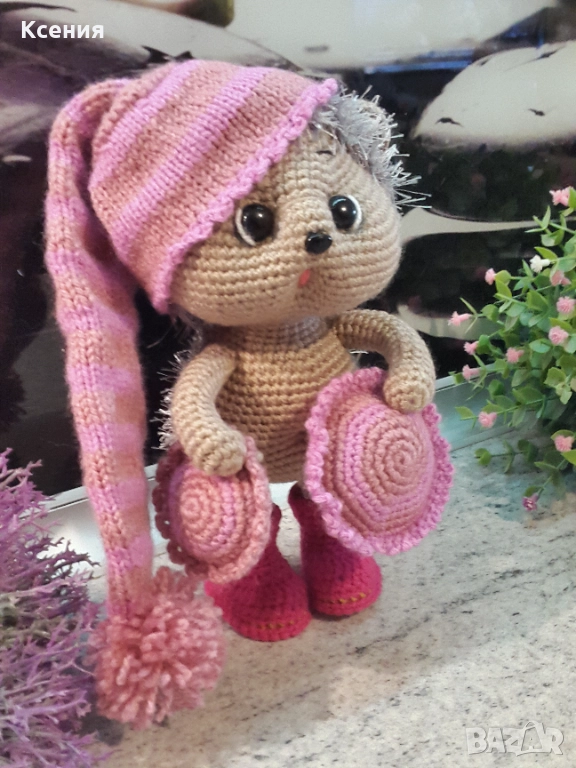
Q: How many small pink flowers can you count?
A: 12